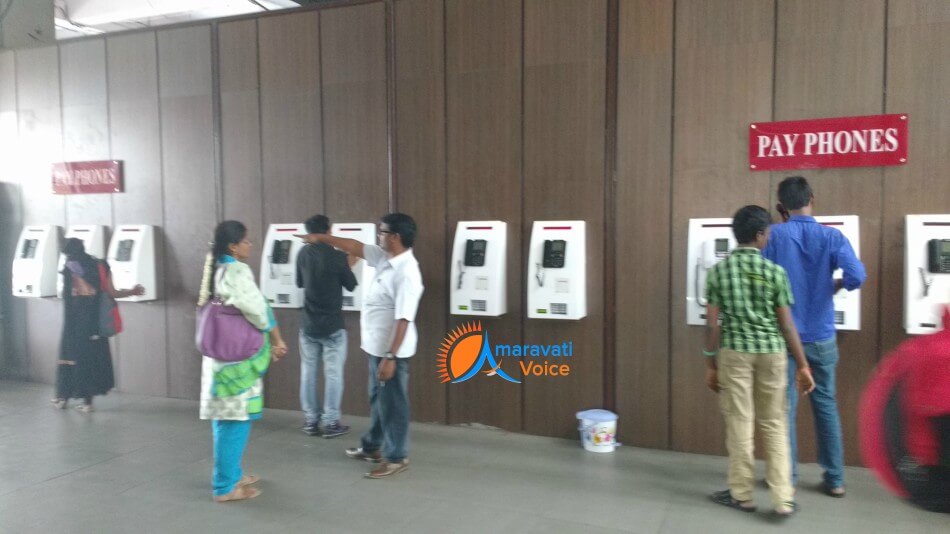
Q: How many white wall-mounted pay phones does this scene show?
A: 10